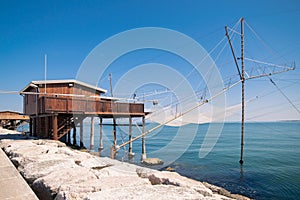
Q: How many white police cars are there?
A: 0